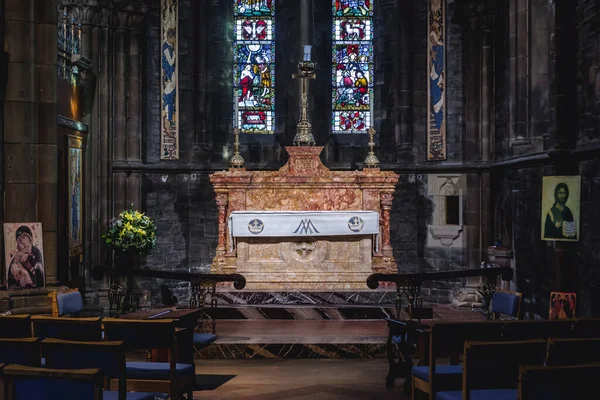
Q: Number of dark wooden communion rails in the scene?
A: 2